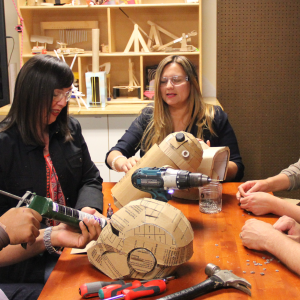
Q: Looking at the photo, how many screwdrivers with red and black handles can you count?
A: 3